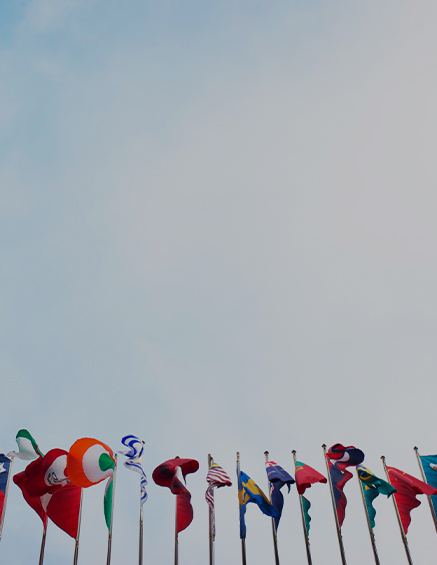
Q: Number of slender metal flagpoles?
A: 14